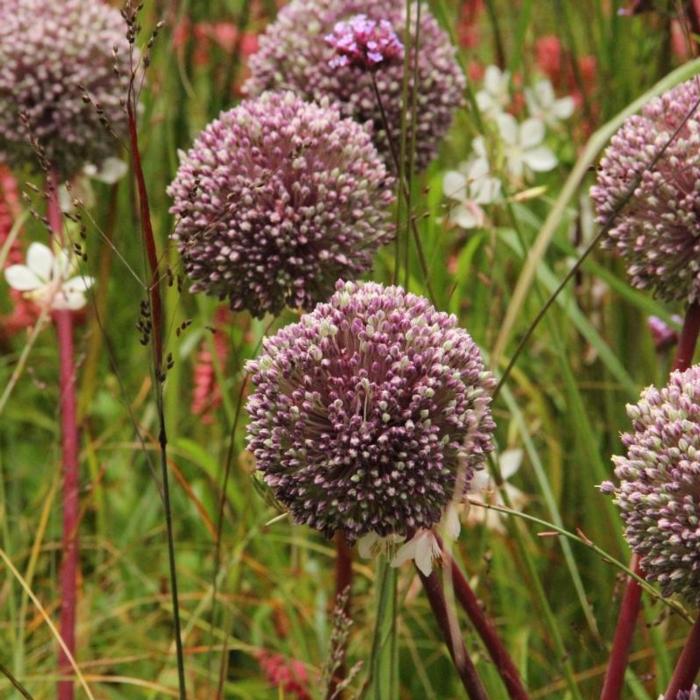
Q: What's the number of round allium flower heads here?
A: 6